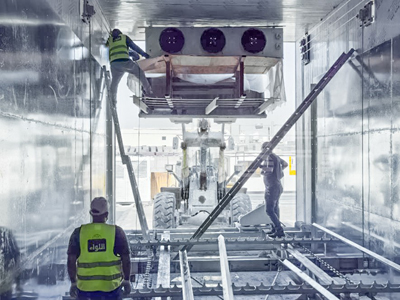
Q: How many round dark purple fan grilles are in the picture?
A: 3